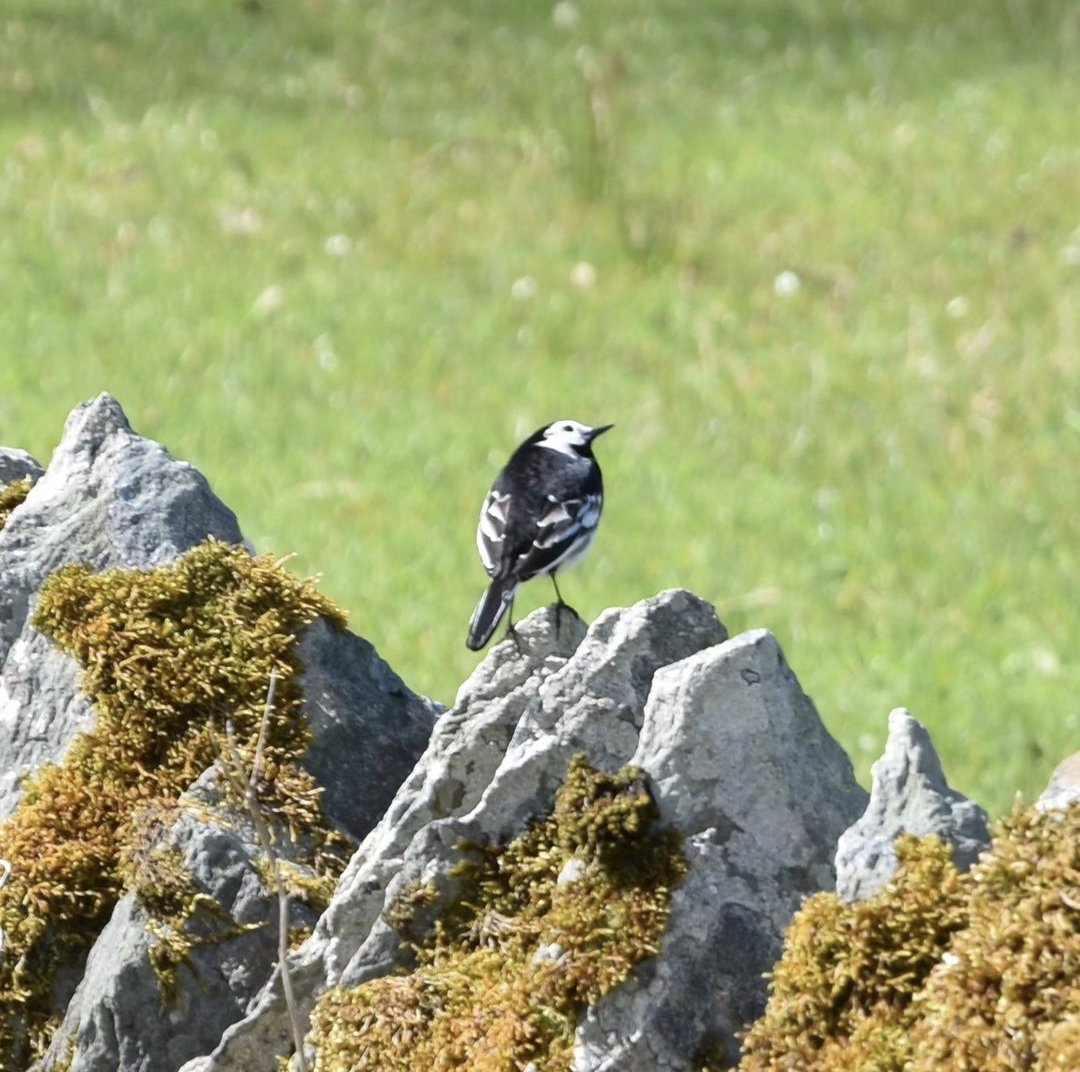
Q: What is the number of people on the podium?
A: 0